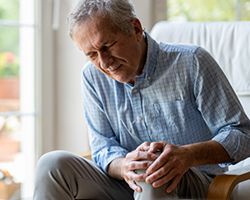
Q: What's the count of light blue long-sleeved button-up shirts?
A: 1